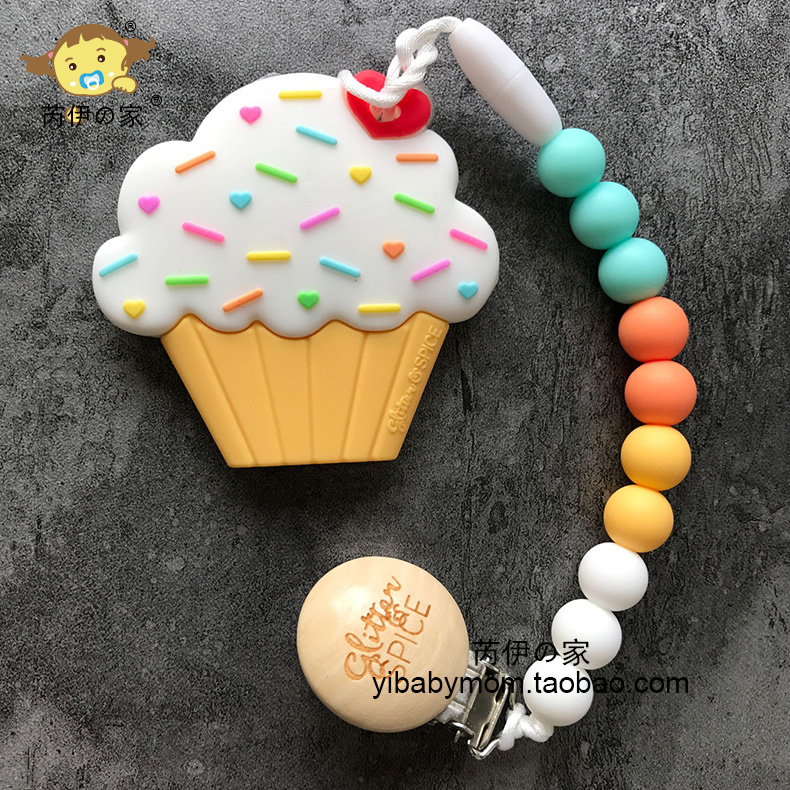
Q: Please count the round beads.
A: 10